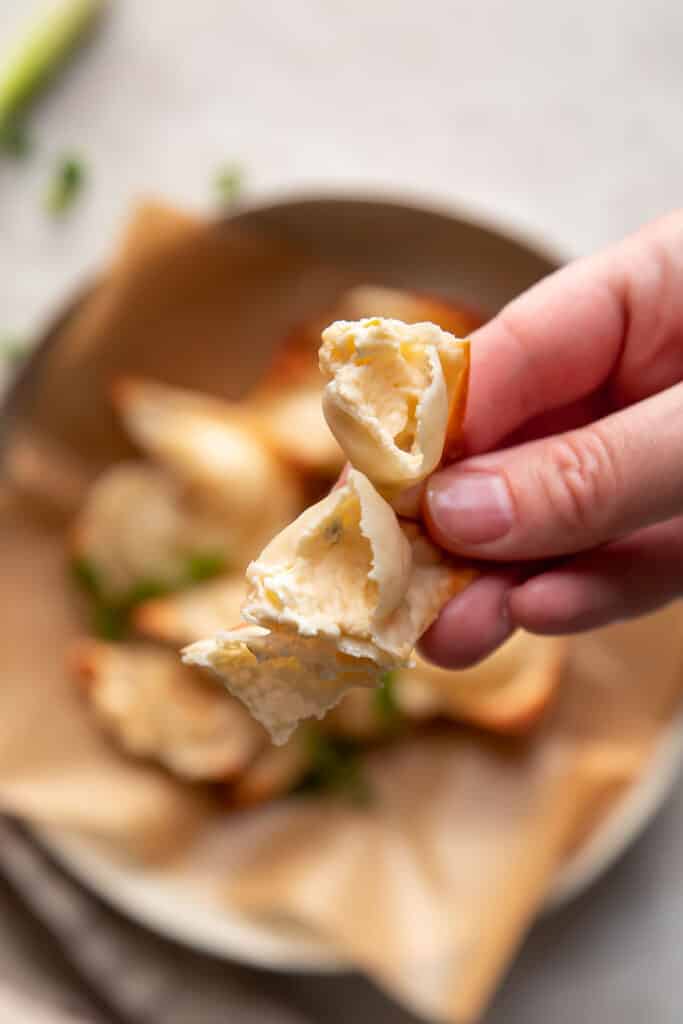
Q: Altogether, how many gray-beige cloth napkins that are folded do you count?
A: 1